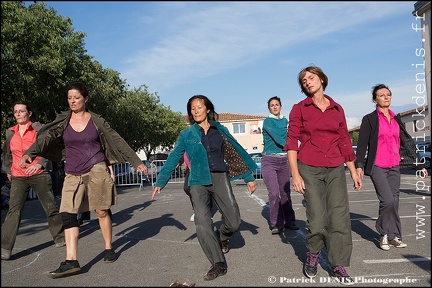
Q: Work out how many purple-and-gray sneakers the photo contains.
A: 2